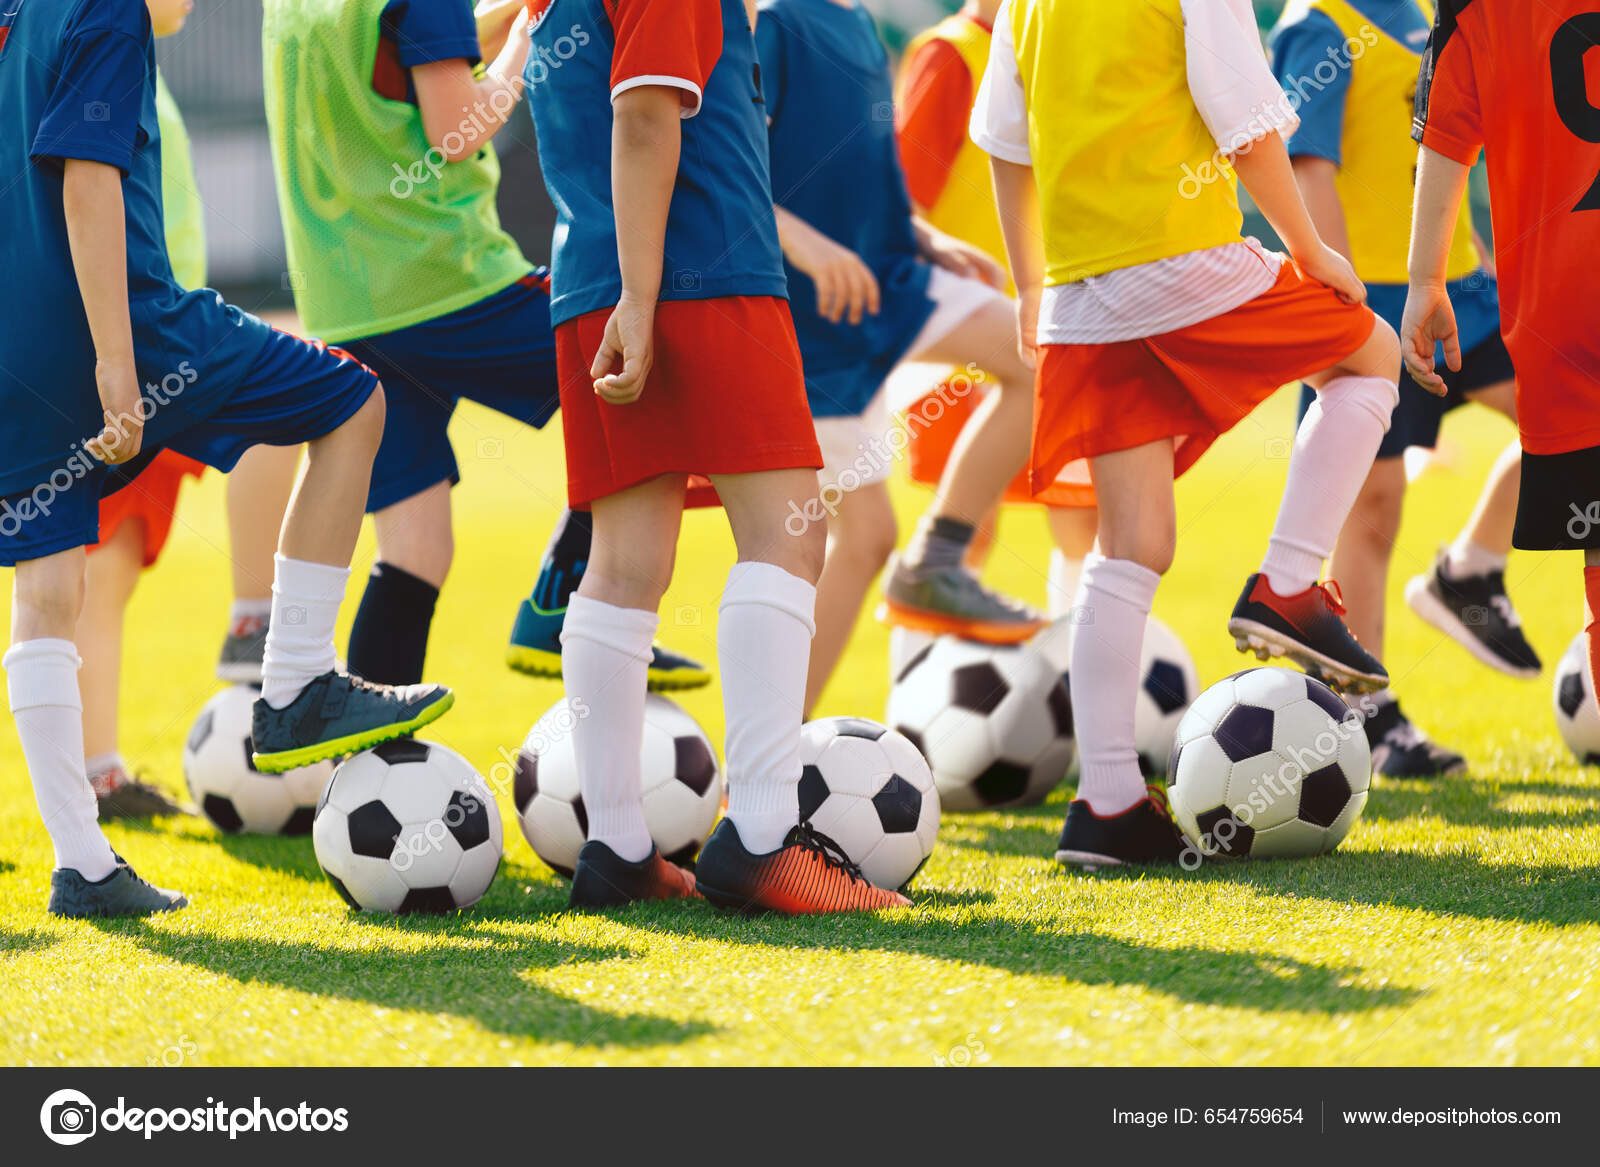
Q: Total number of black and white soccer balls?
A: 8